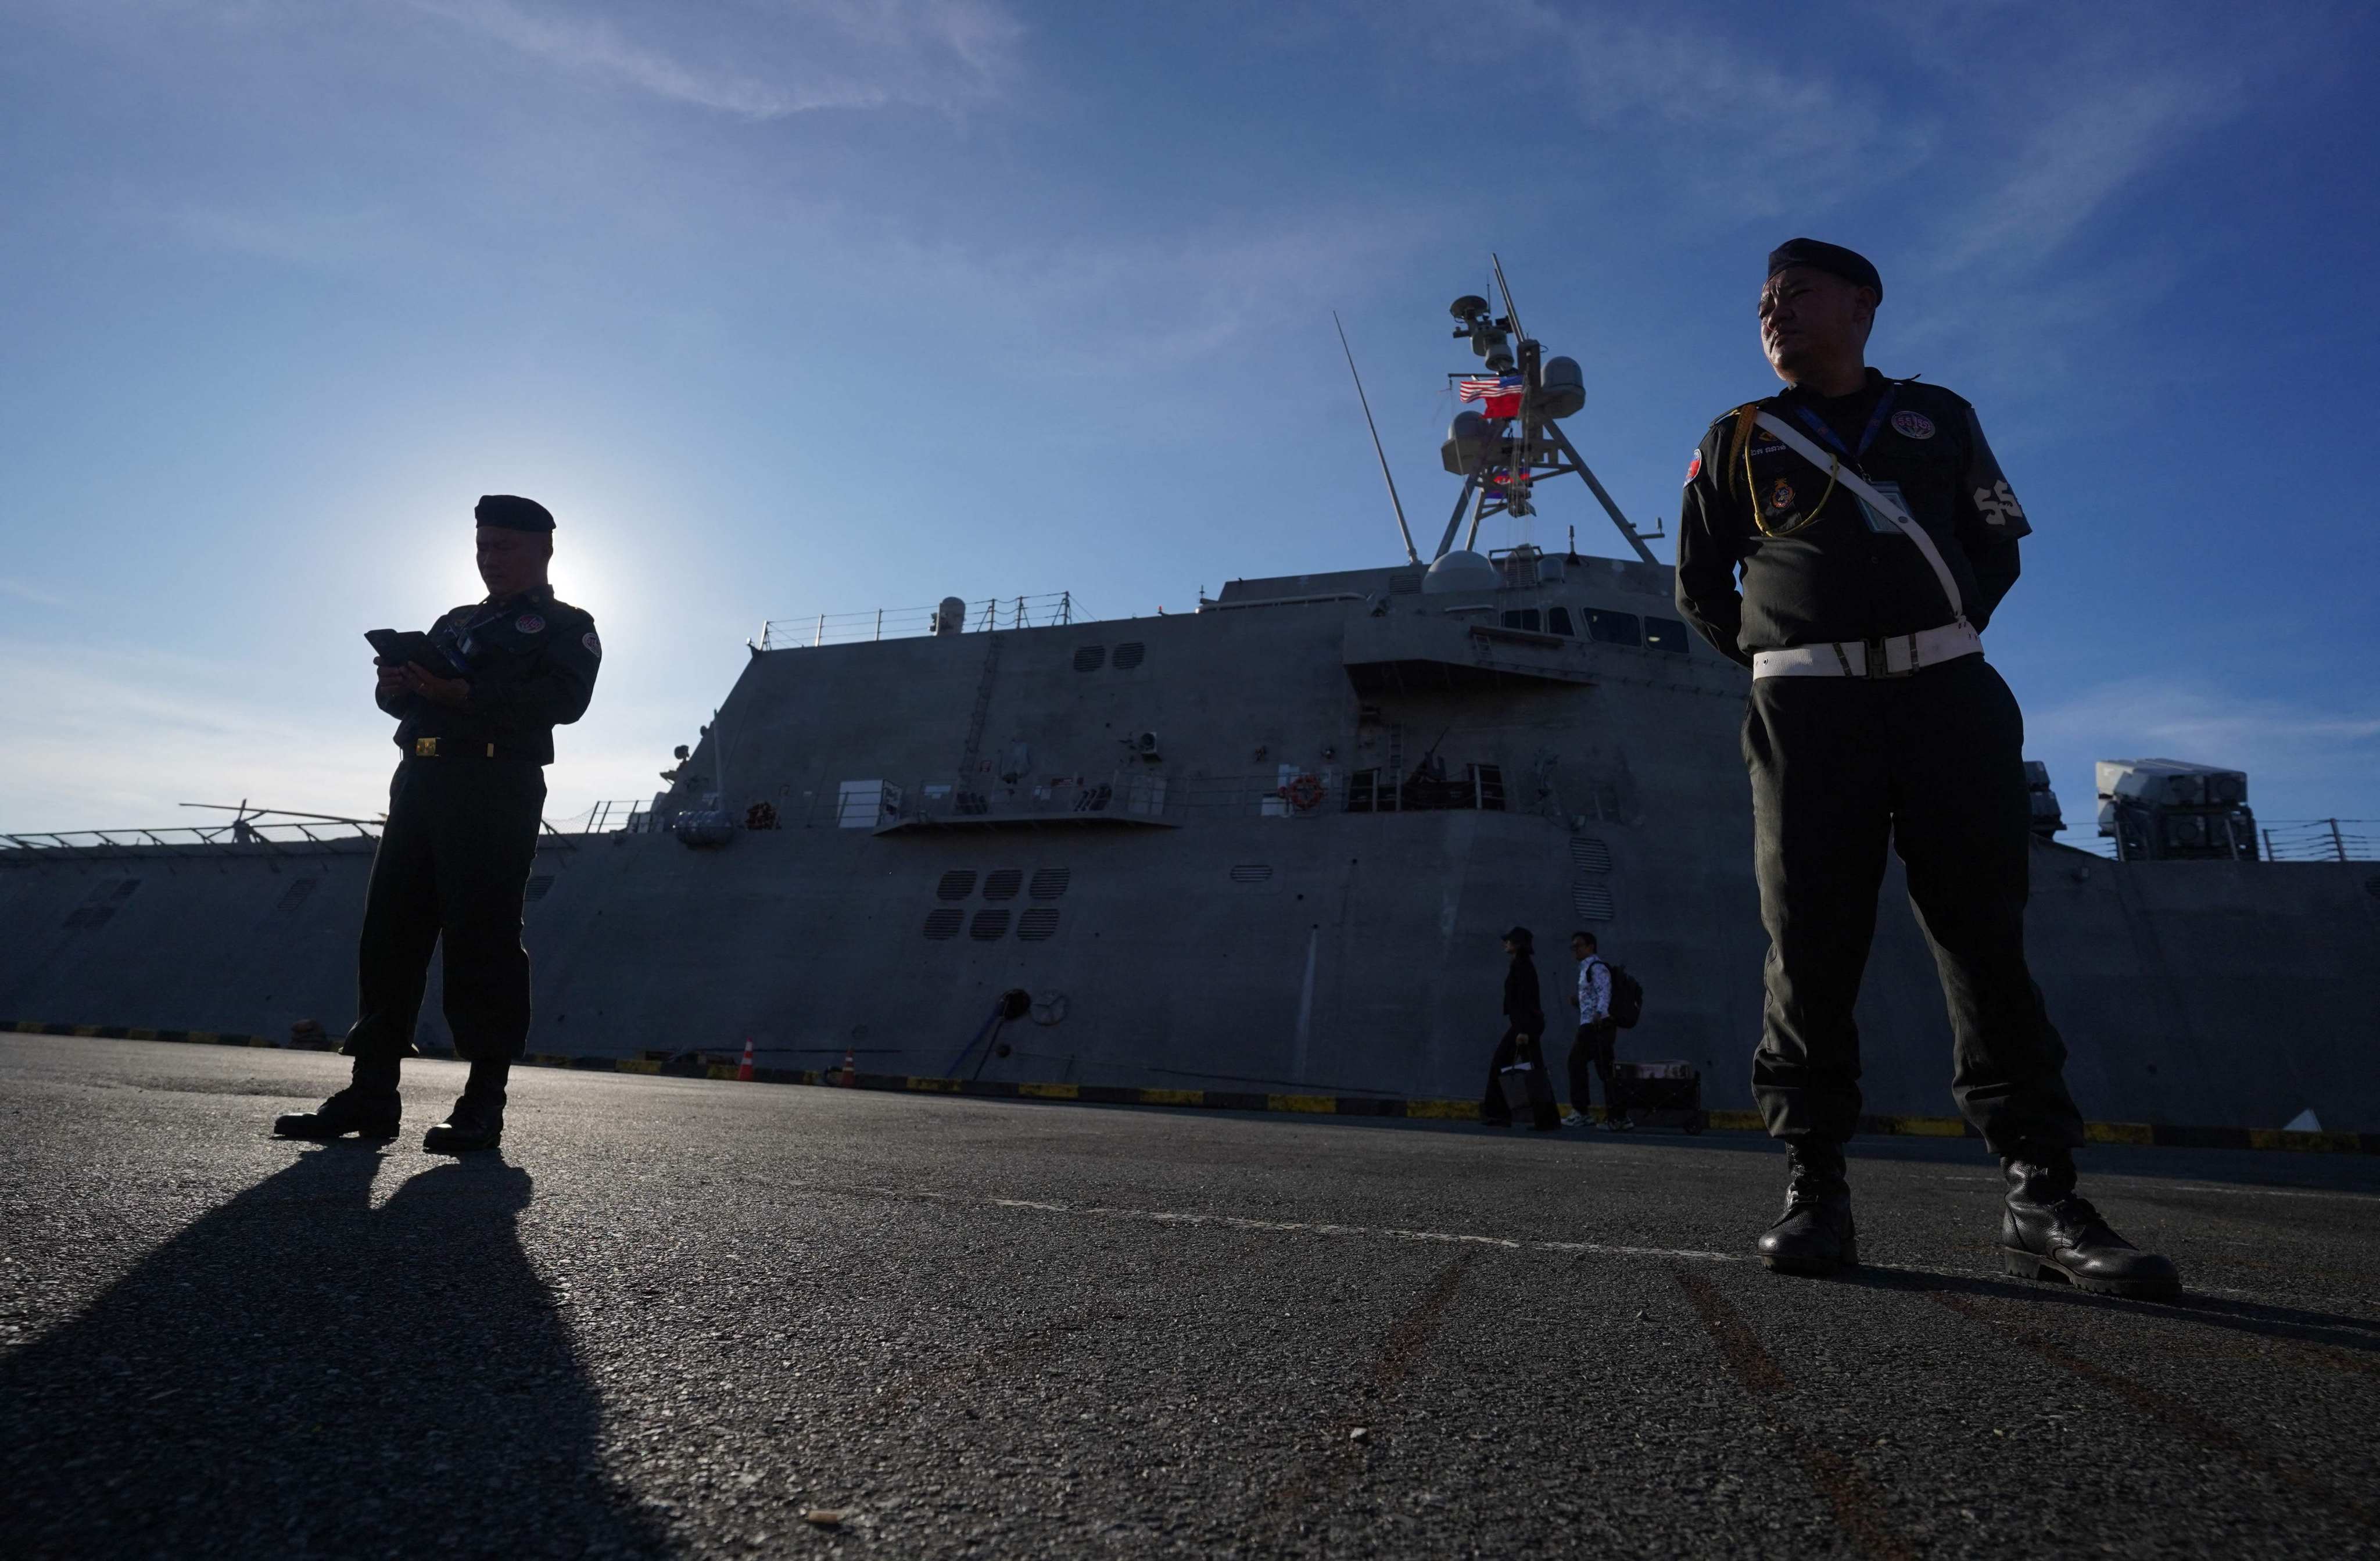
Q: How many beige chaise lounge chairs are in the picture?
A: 0